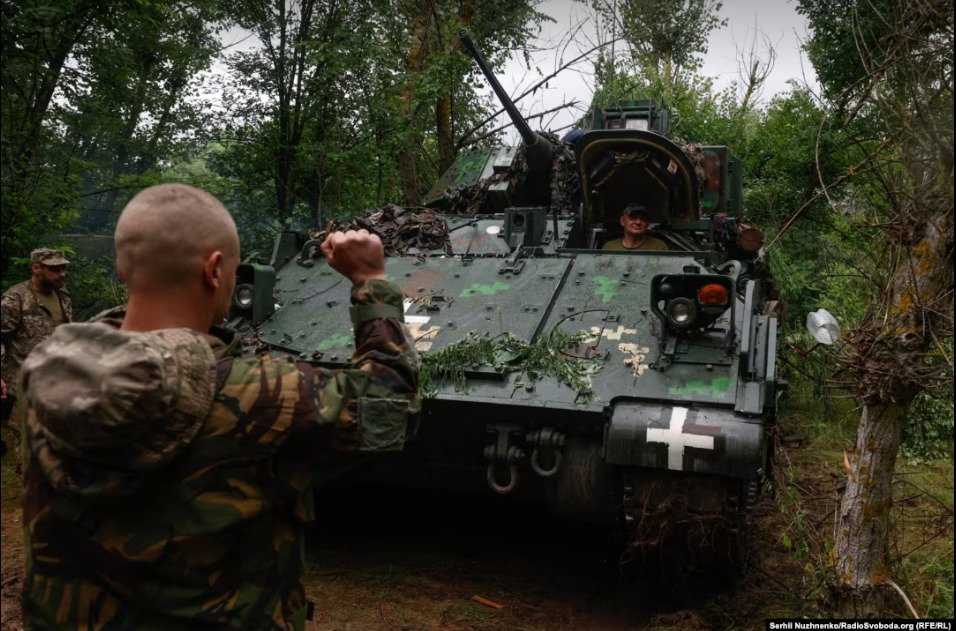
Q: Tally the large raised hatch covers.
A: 1